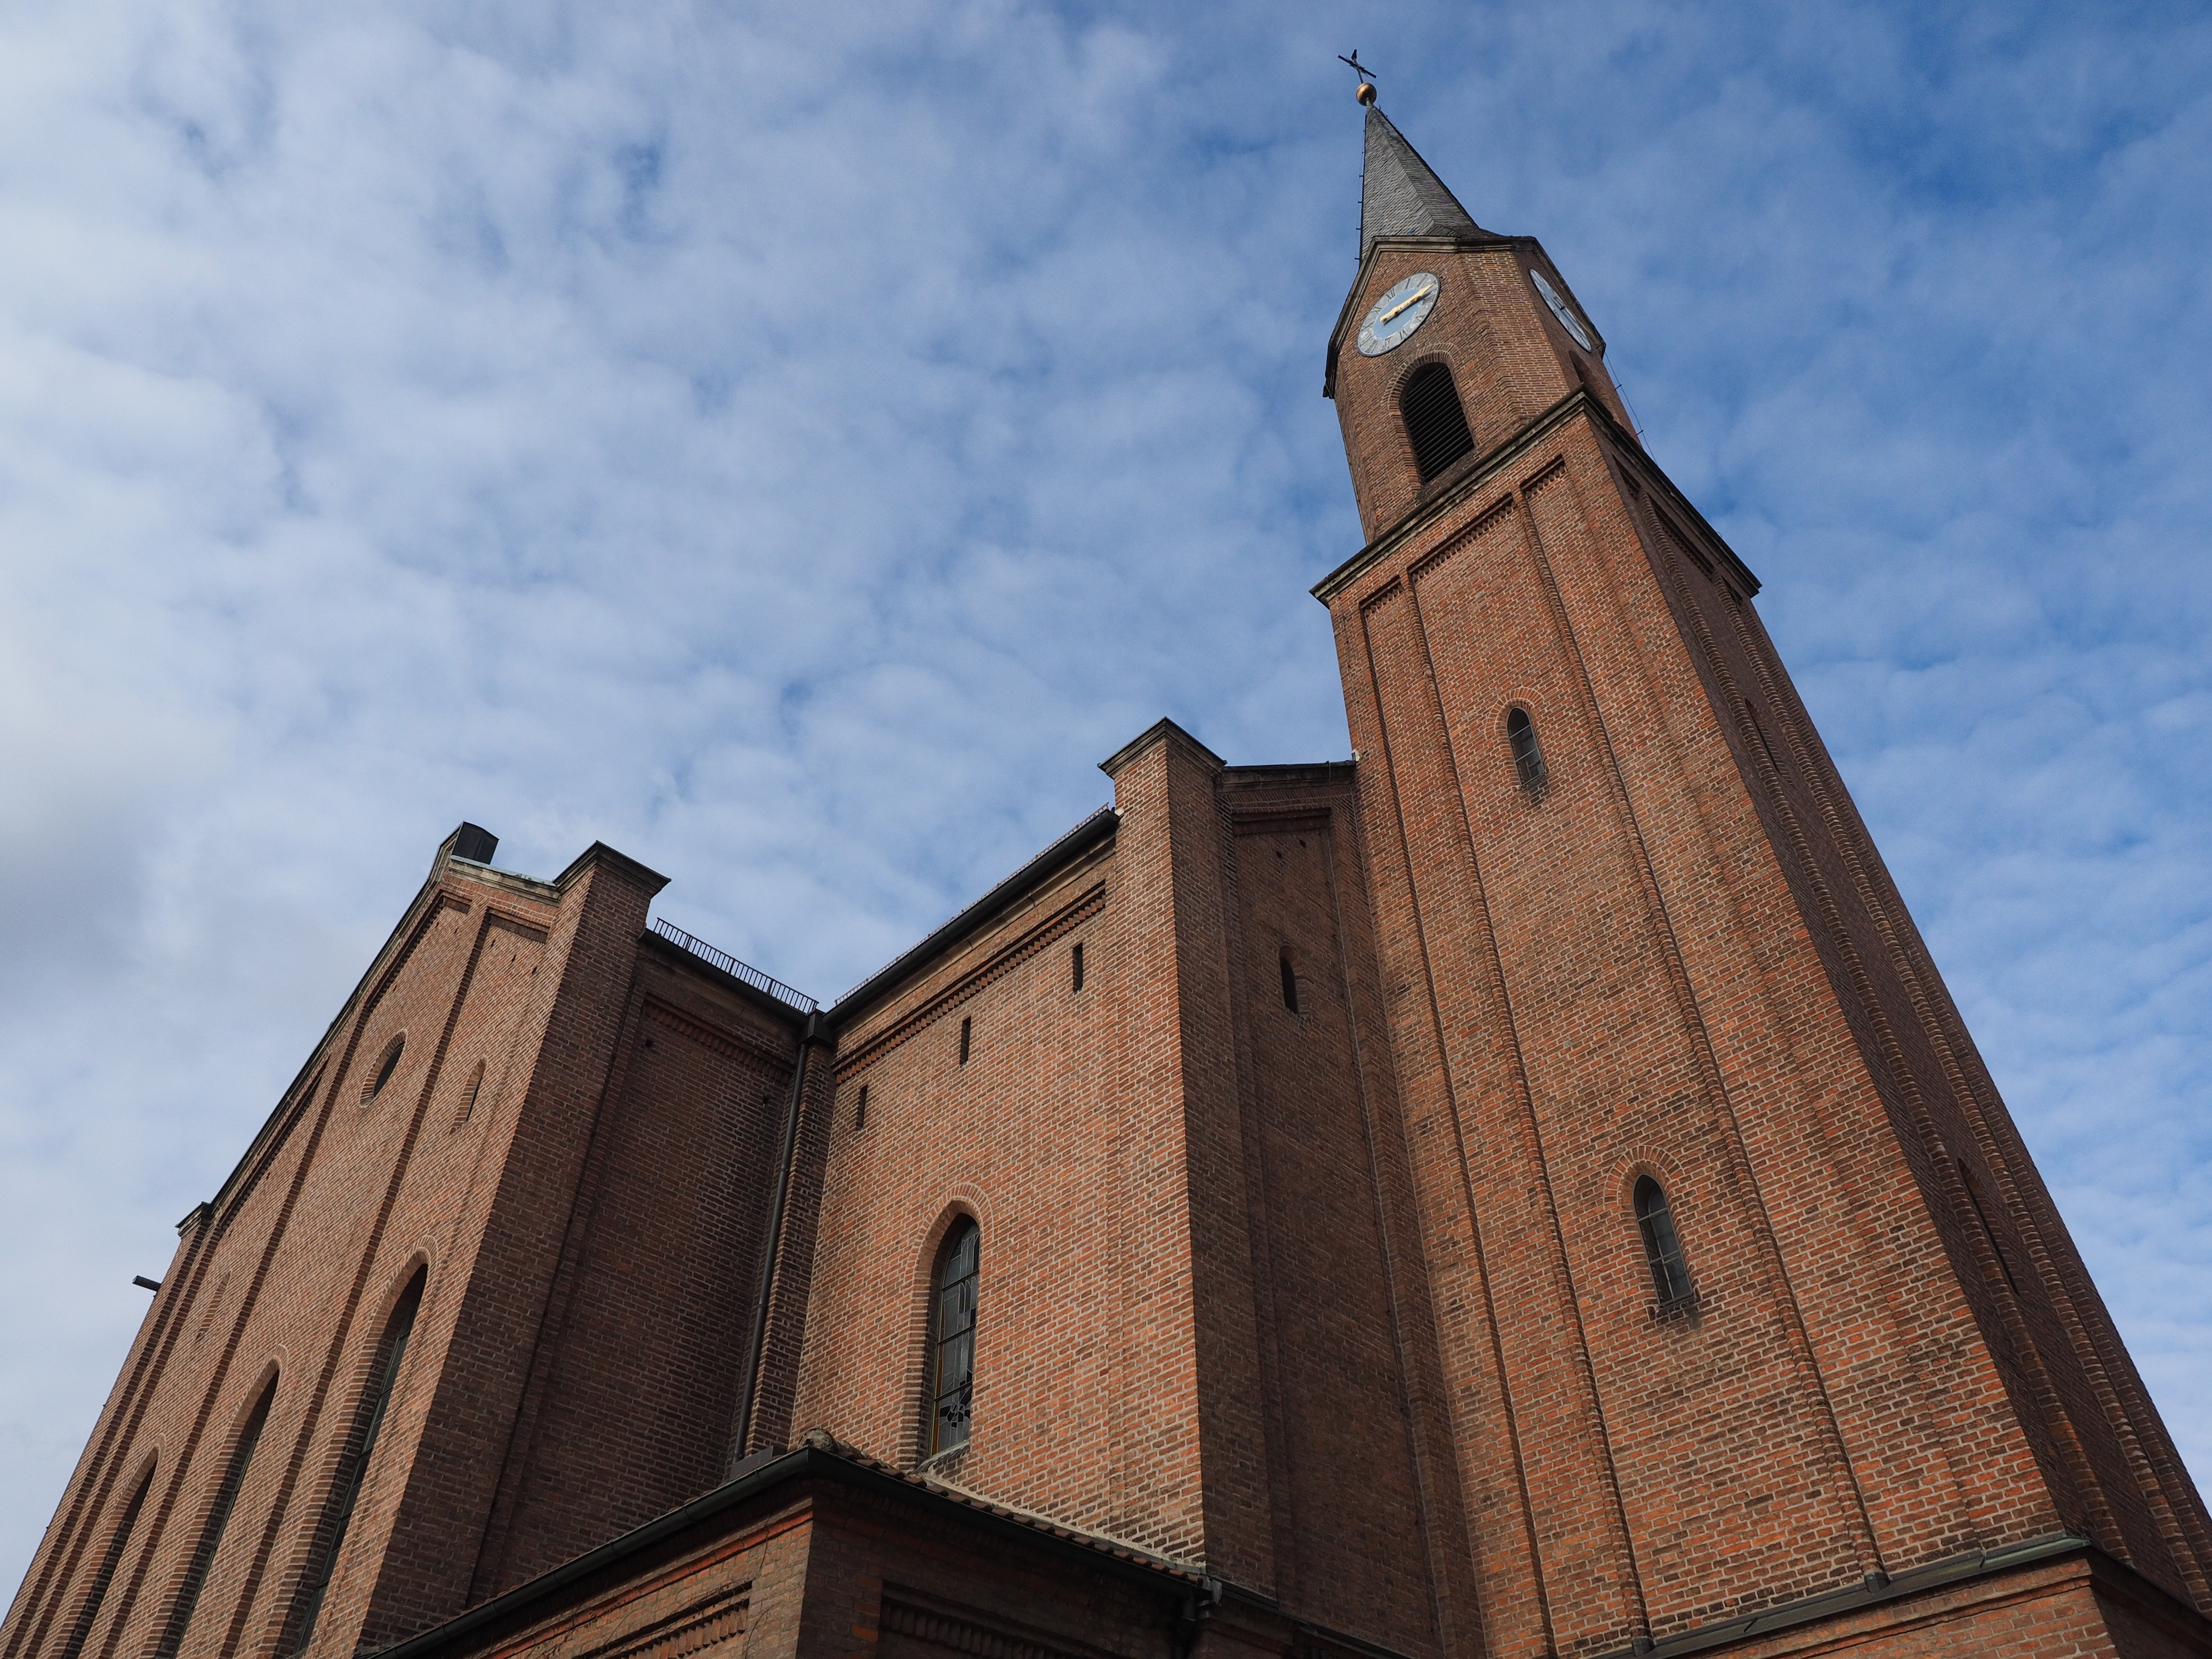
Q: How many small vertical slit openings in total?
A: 3